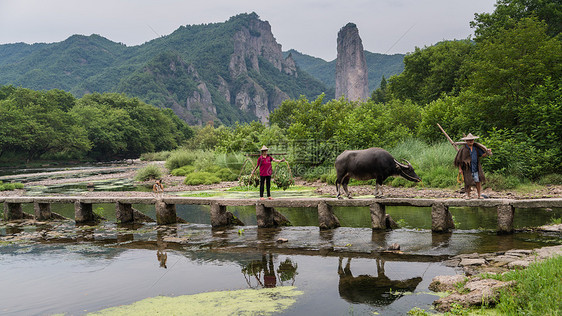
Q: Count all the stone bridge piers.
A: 11